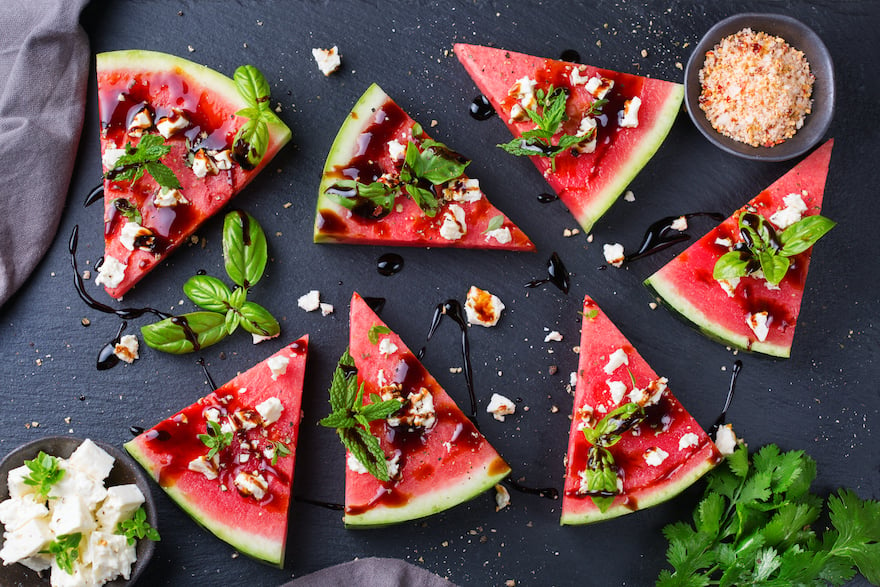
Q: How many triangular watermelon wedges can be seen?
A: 7